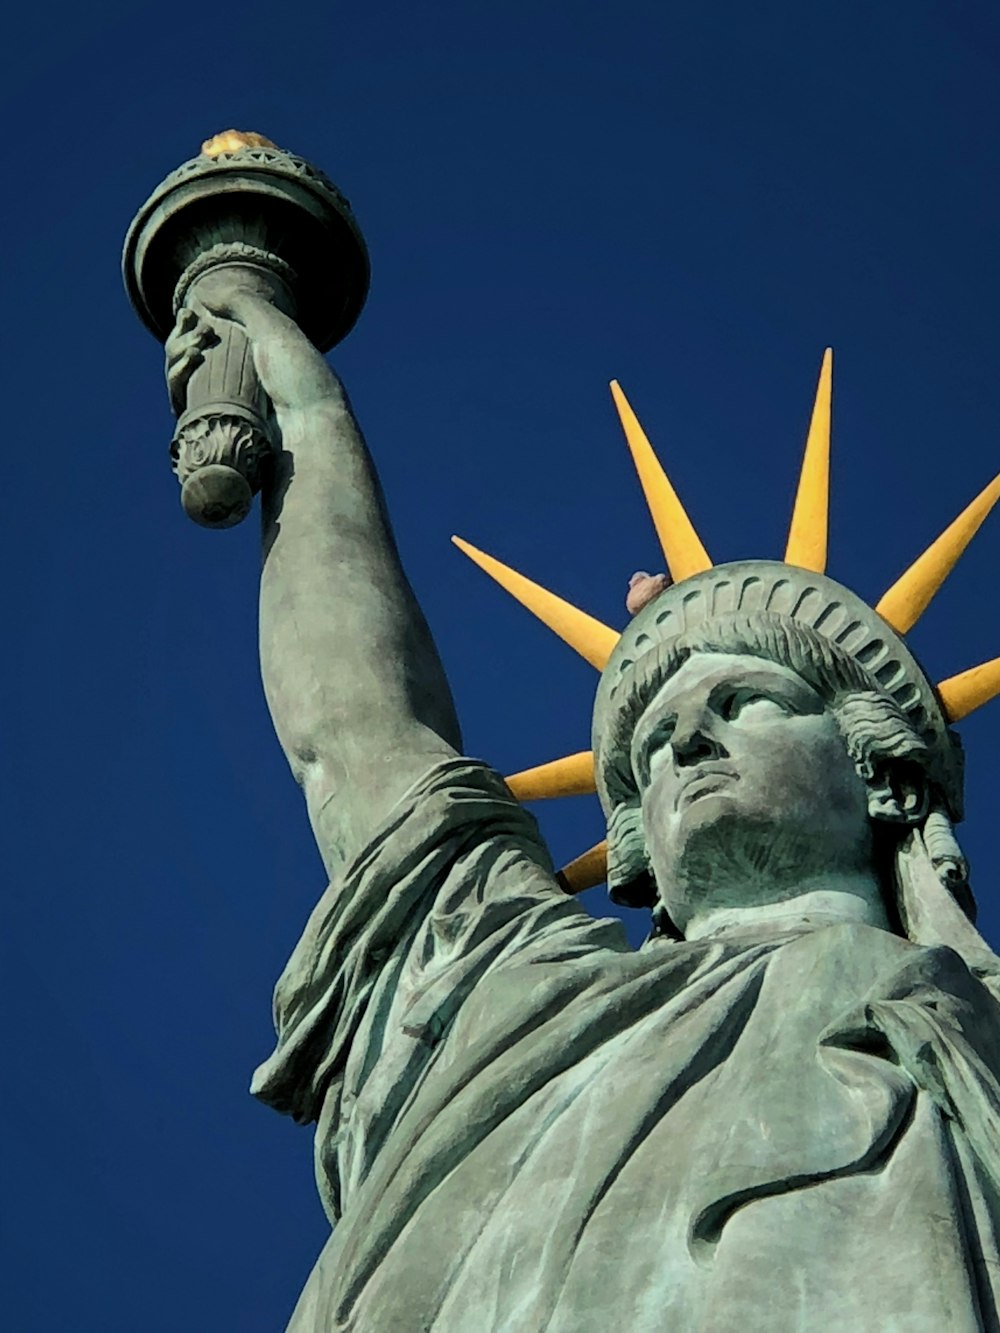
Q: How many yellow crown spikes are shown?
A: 7